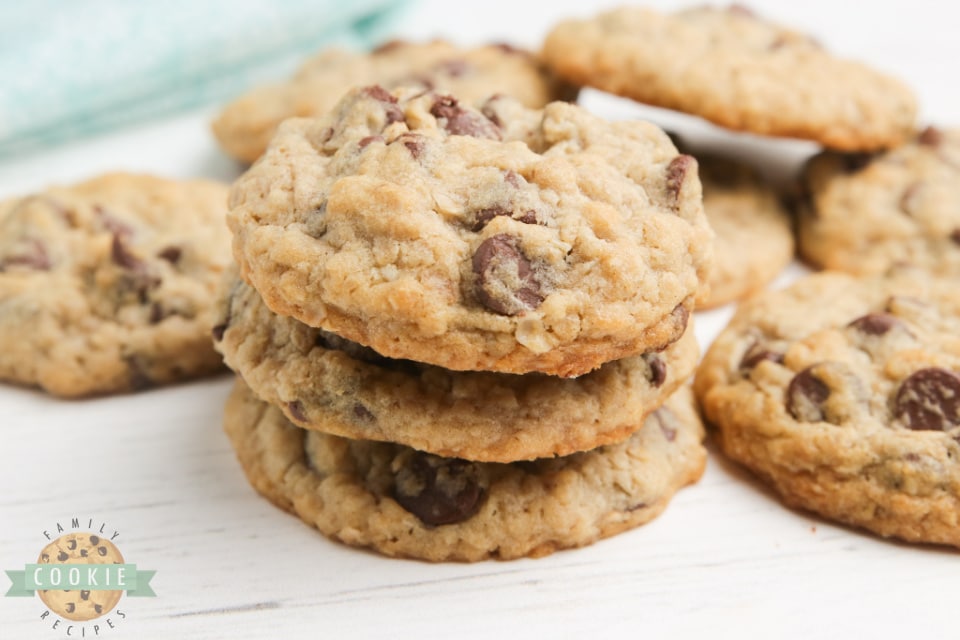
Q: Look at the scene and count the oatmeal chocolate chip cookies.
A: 9